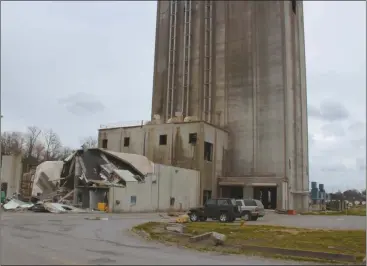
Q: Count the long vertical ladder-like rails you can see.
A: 3